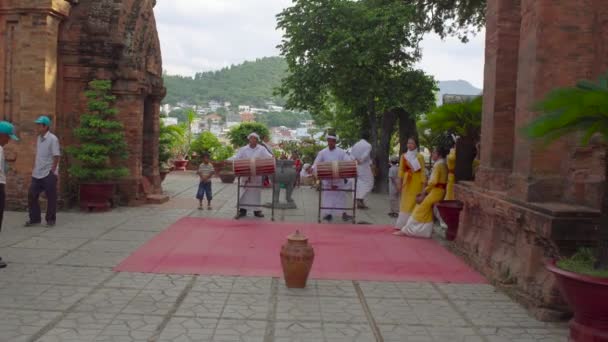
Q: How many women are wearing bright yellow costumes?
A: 3